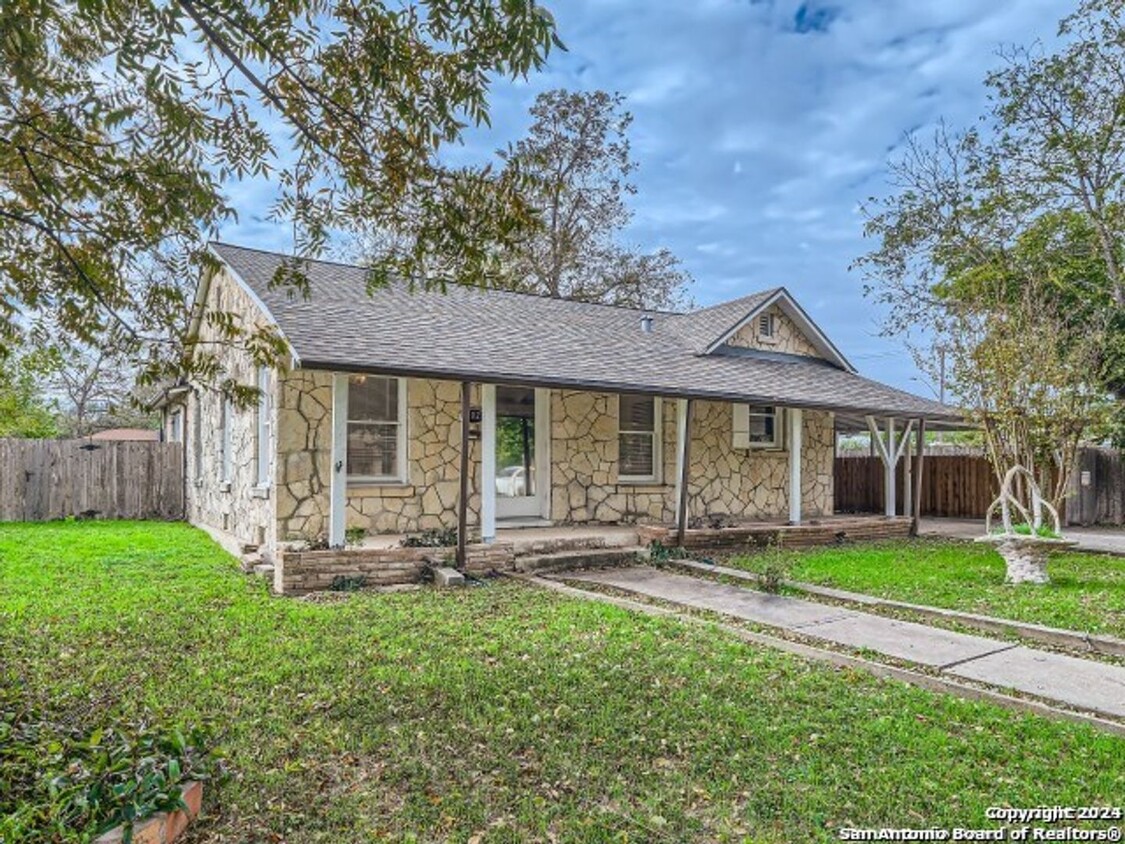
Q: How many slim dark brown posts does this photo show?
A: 3